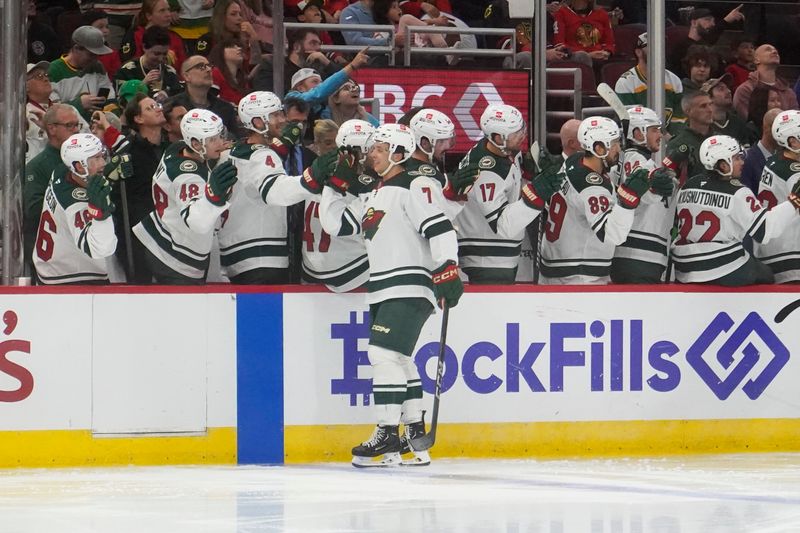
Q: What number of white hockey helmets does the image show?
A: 11